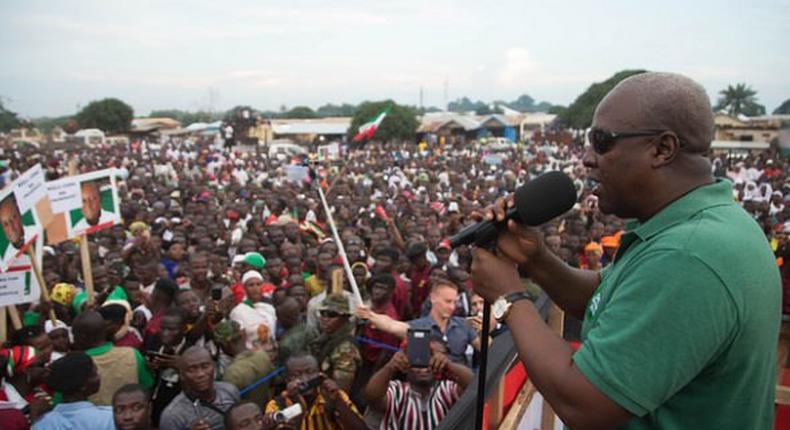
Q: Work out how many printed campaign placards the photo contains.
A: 3